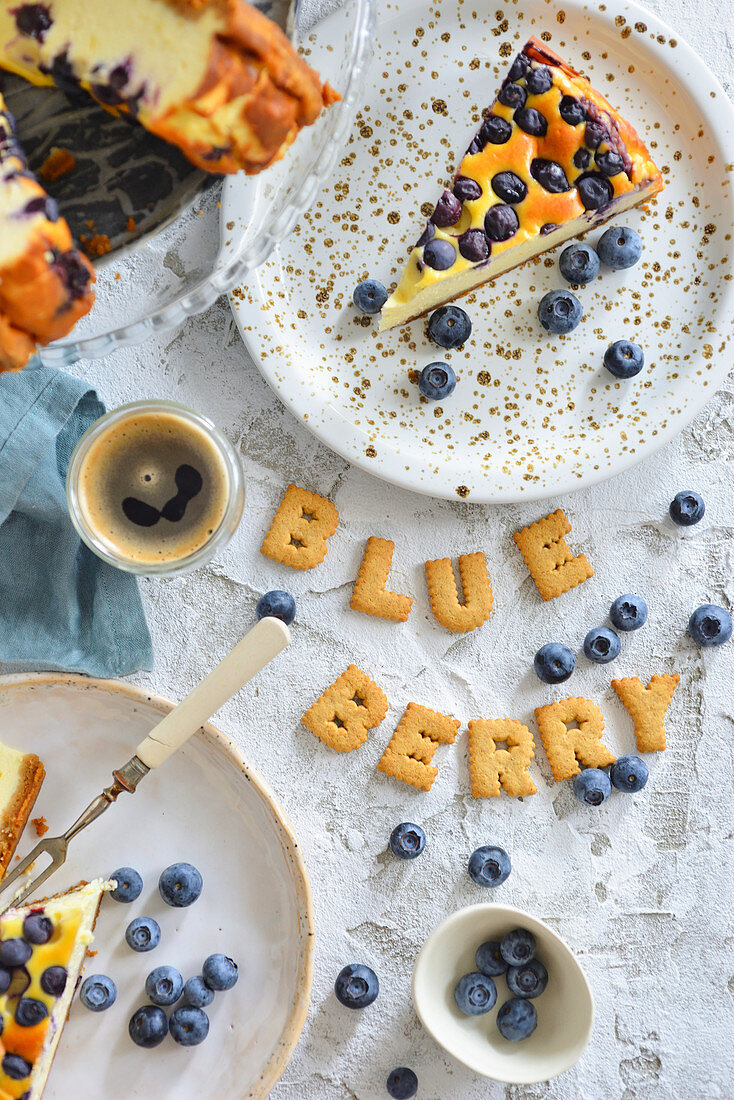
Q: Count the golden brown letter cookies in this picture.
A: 9